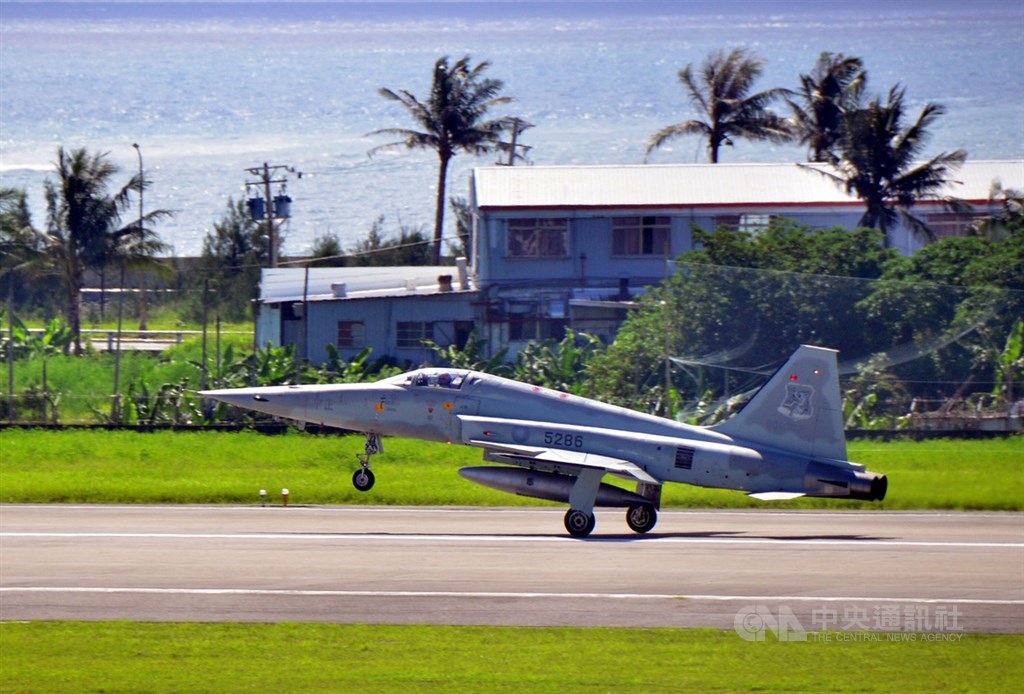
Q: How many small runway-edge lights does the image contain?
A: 2